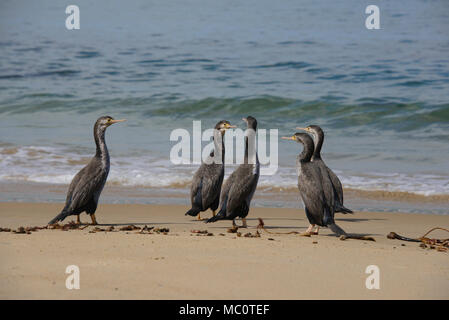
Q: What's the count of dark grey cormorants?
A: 5